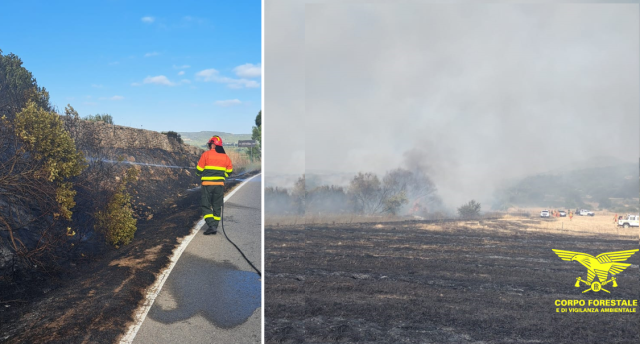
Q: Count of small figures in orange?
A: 4